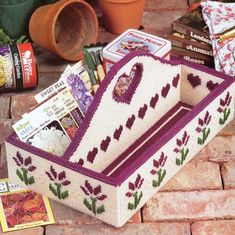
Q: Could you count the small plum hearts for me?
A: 11